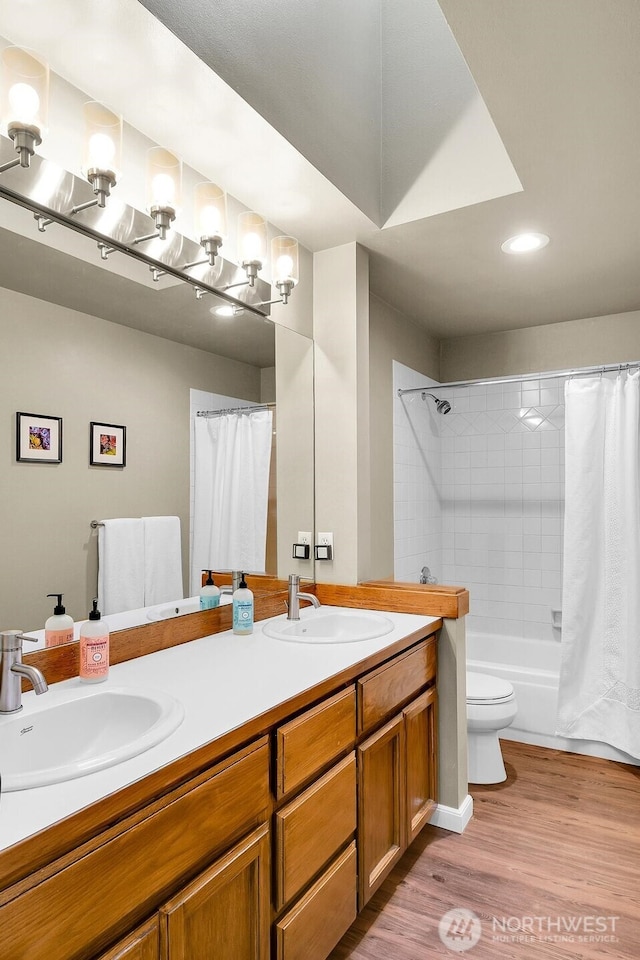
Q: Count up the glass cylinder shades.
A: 6